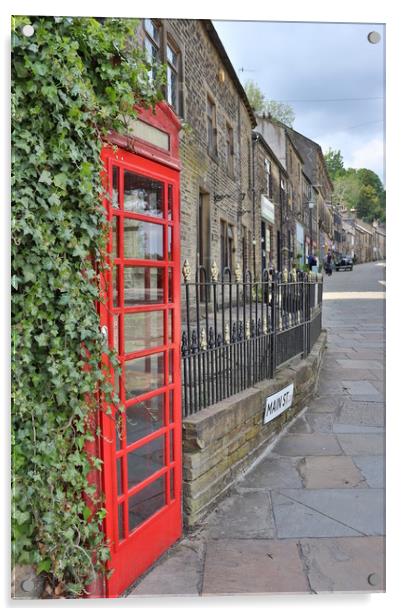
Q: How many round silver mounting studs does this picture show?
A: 4